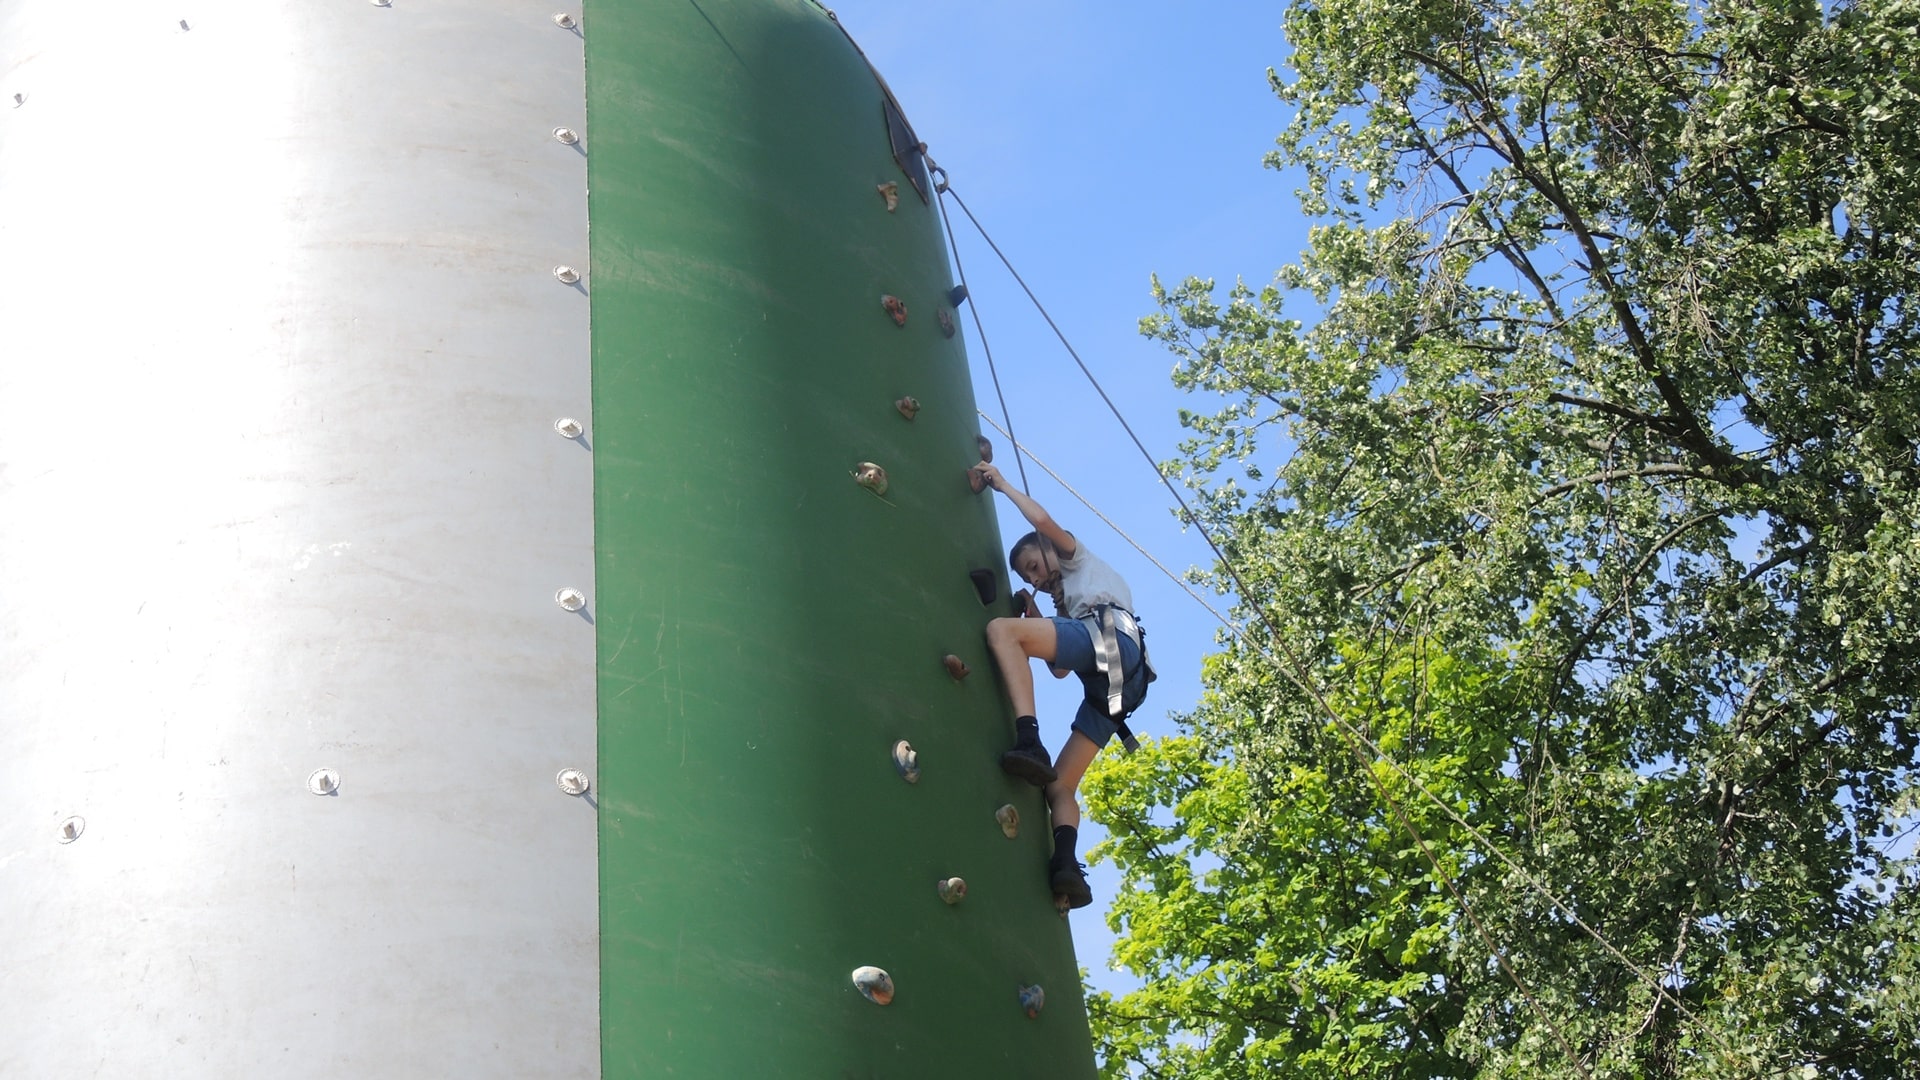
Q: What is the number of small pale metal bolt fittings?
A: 11